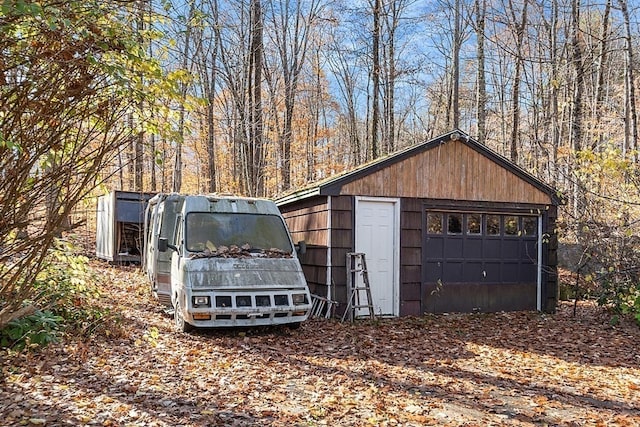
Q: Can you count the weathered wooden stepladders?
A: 1